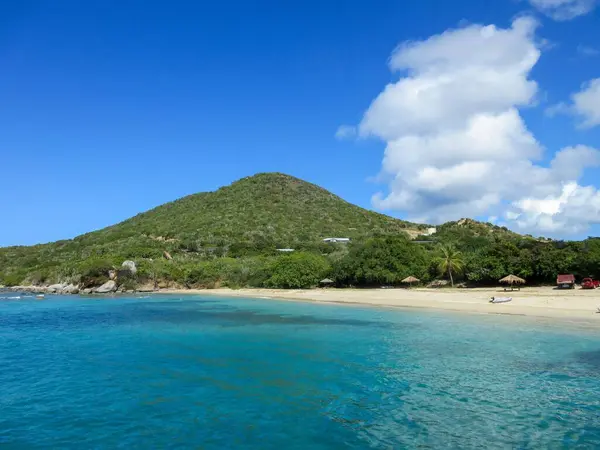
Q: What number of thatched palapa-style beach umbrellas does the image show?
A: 3